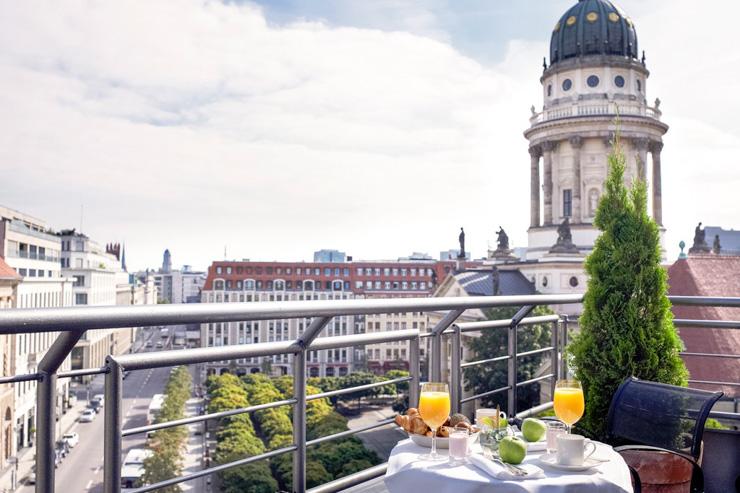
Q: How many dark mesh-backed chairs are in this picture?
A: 1